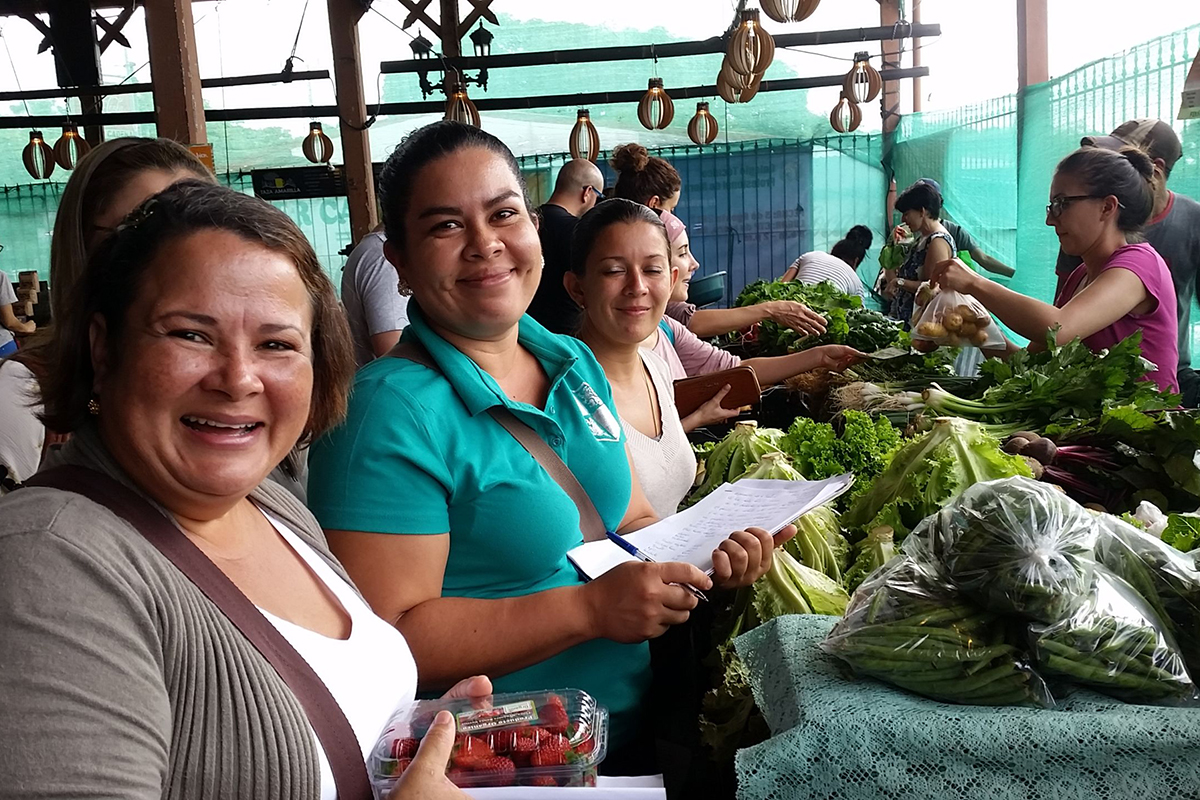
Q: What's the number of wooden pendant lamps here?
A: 13